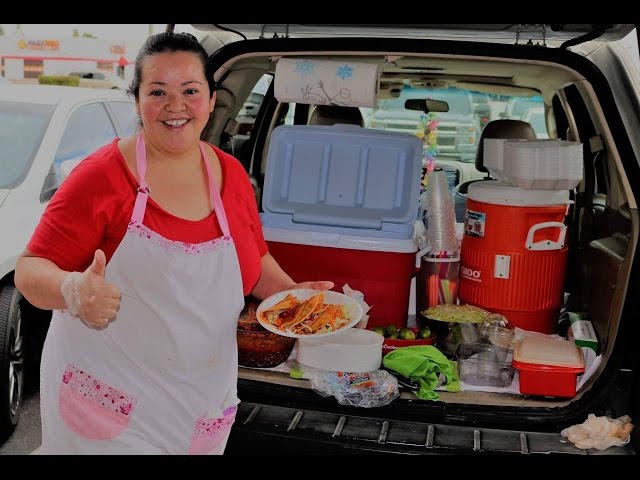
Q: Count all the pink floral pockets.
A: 2